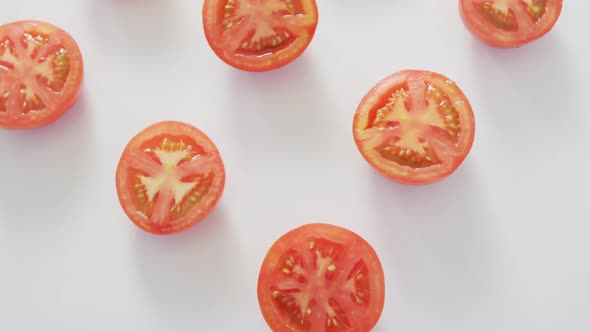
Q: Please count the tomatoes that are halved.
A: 6